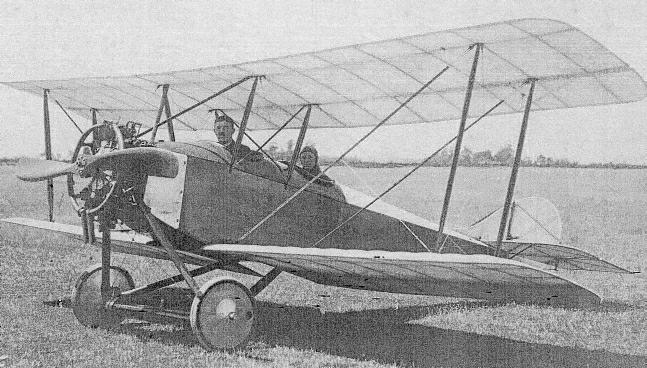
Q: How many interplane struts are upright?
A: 4